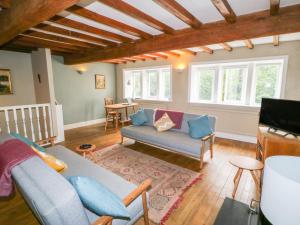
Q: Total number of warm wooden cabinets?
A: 1